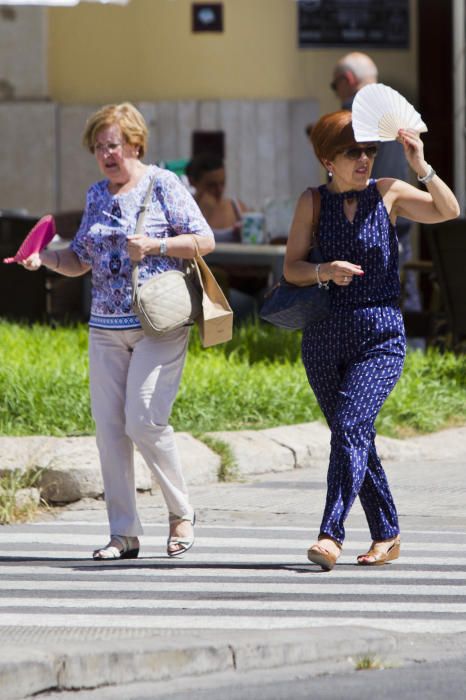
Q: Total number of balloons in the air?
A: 0